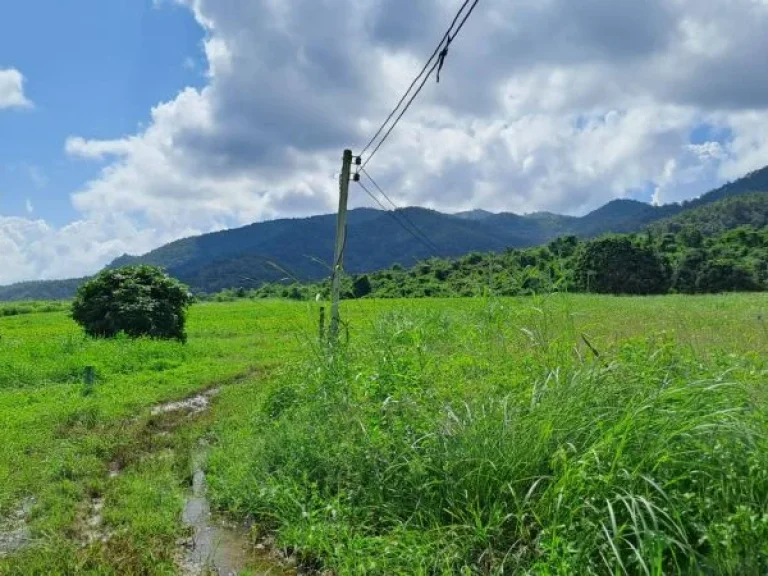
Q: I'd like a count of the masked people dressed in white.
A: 0